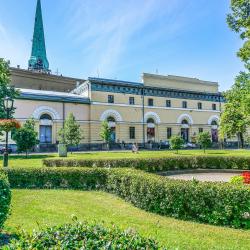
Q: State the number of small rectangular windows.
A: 7